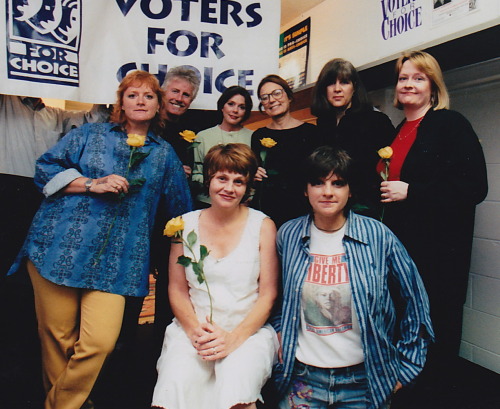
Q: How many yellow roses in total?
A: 5